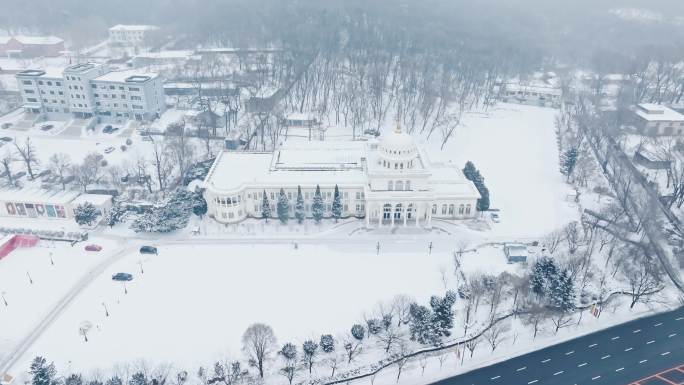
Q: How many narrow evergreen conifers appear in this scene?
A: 5